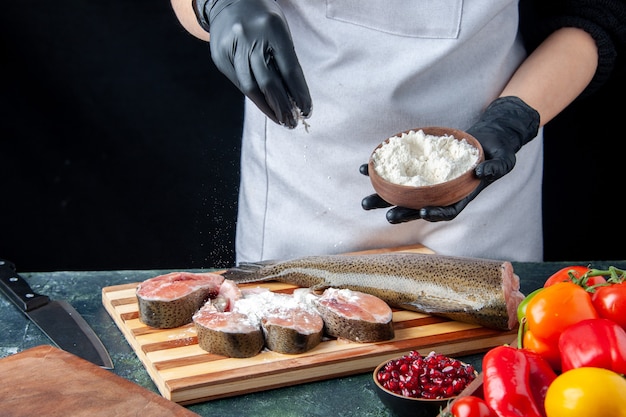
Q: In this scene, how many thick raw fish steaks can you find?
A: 4